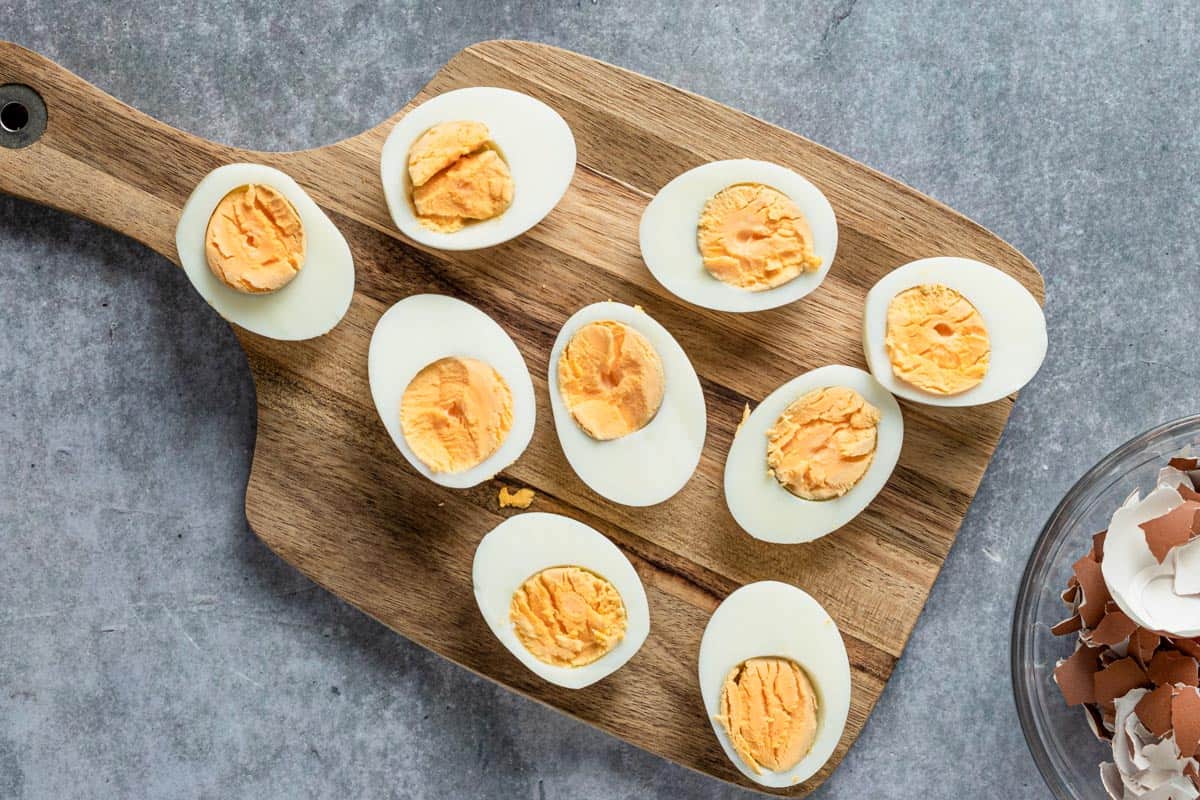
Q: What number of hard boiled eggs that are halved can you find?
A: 9